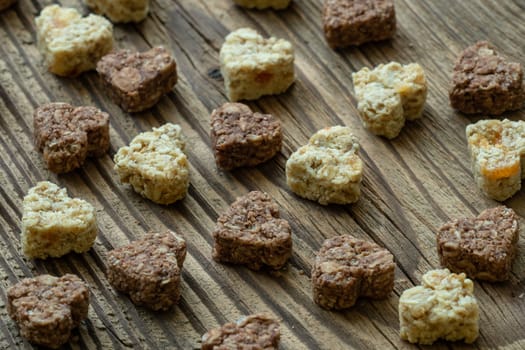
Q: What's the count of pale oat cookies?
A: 10